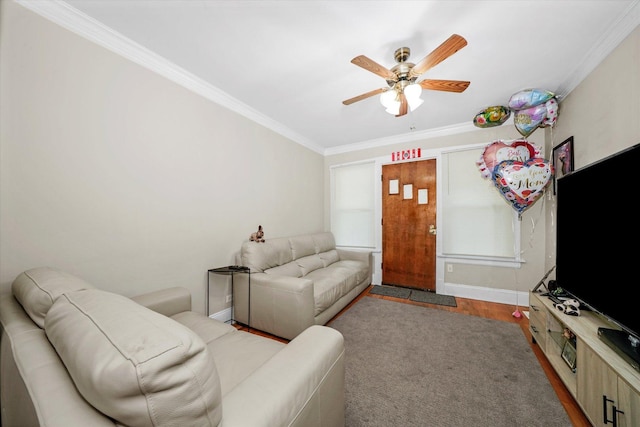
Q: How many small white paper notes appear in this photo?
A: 3